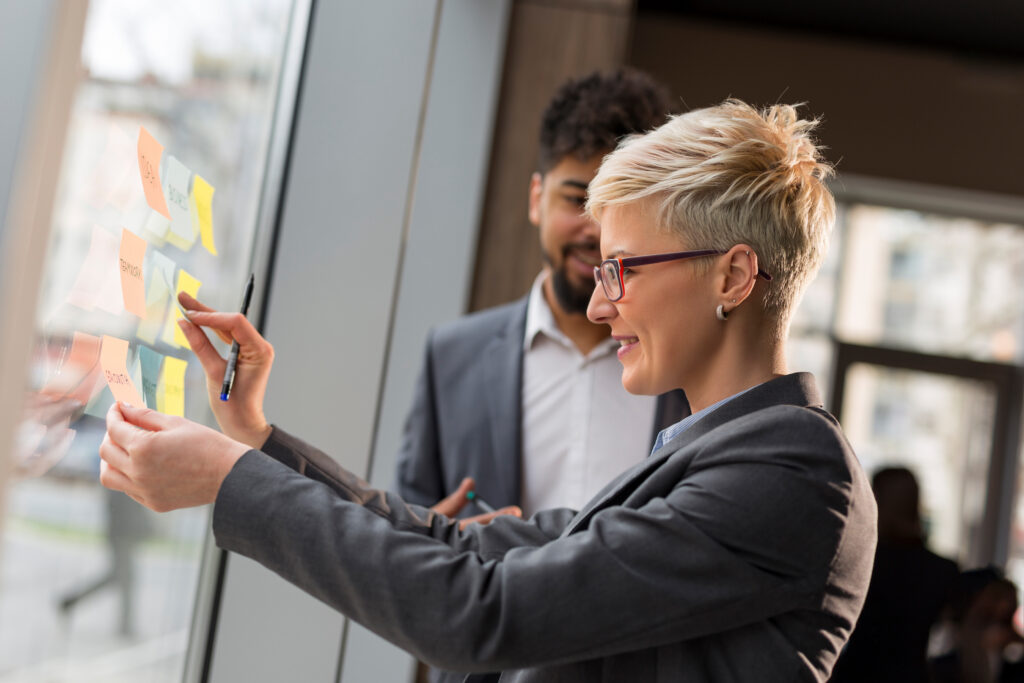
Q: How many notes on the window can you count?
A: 9